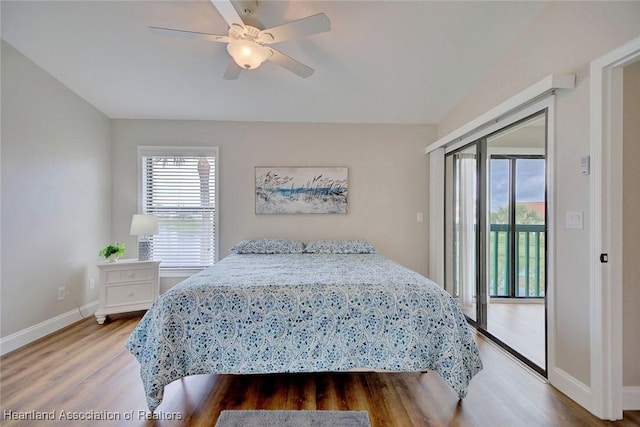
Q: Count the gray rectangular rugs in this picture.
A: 1